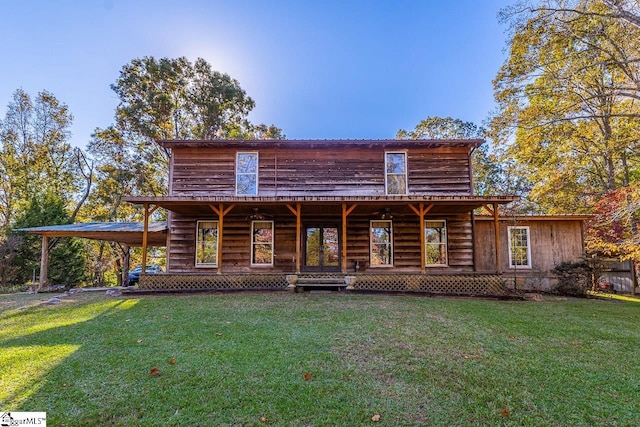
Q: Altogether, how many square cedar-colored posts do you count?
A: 6